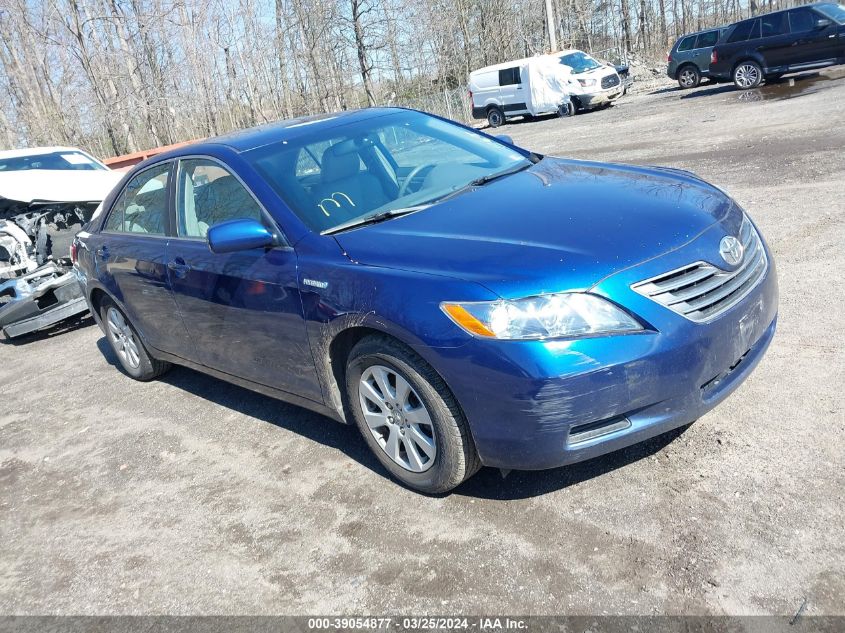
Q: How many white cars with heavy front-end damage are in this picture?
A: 1